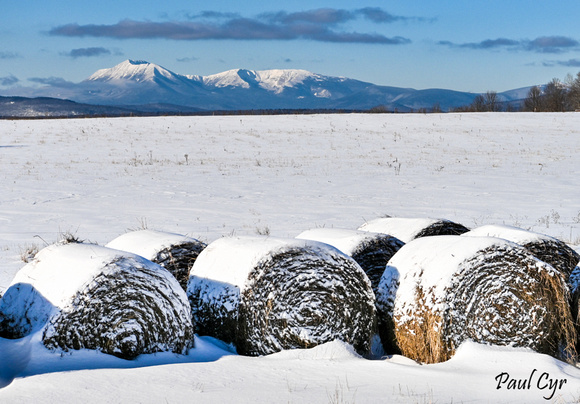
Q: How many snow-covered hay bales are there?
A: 7